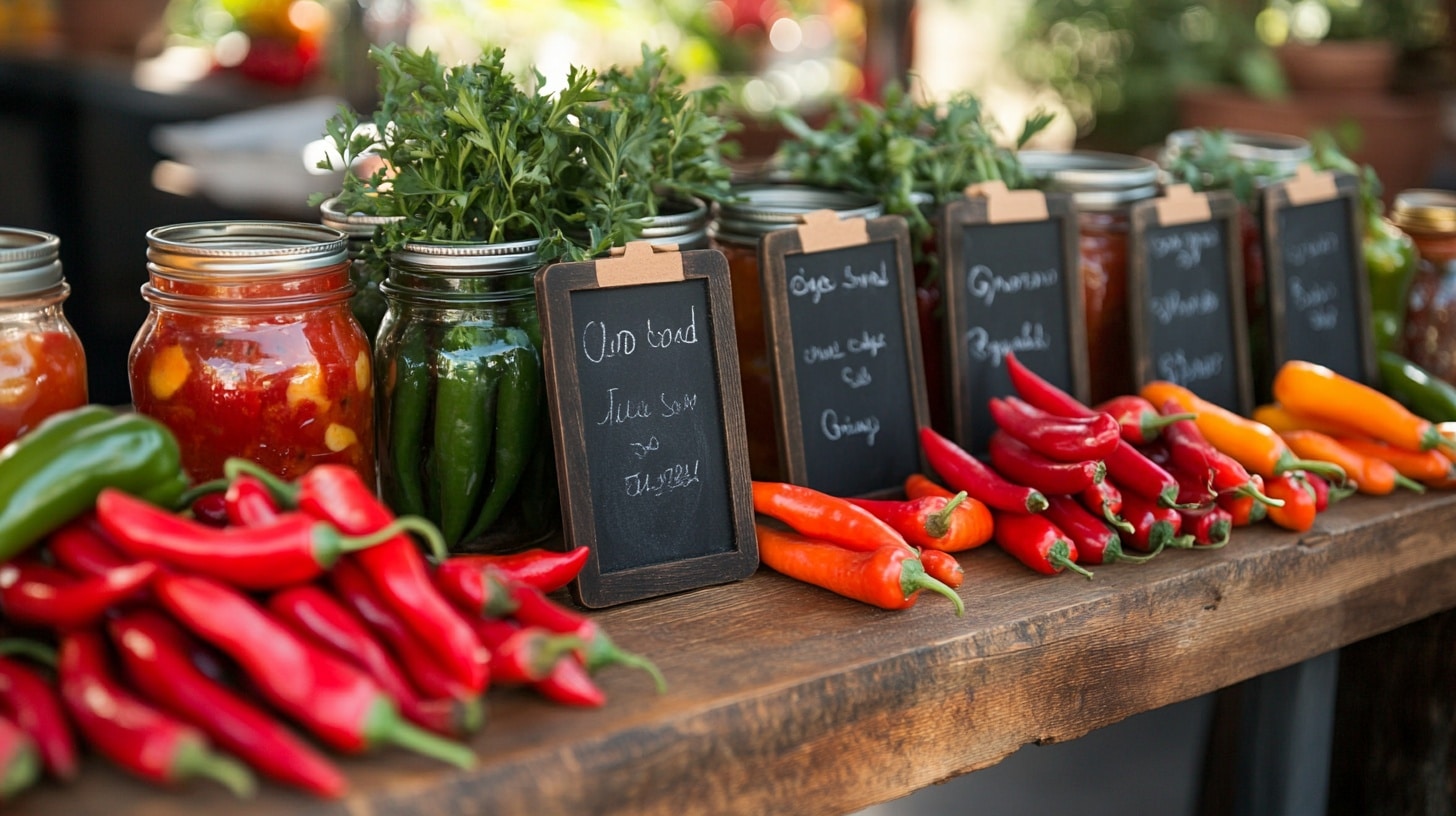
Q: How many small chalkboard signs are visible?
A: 5